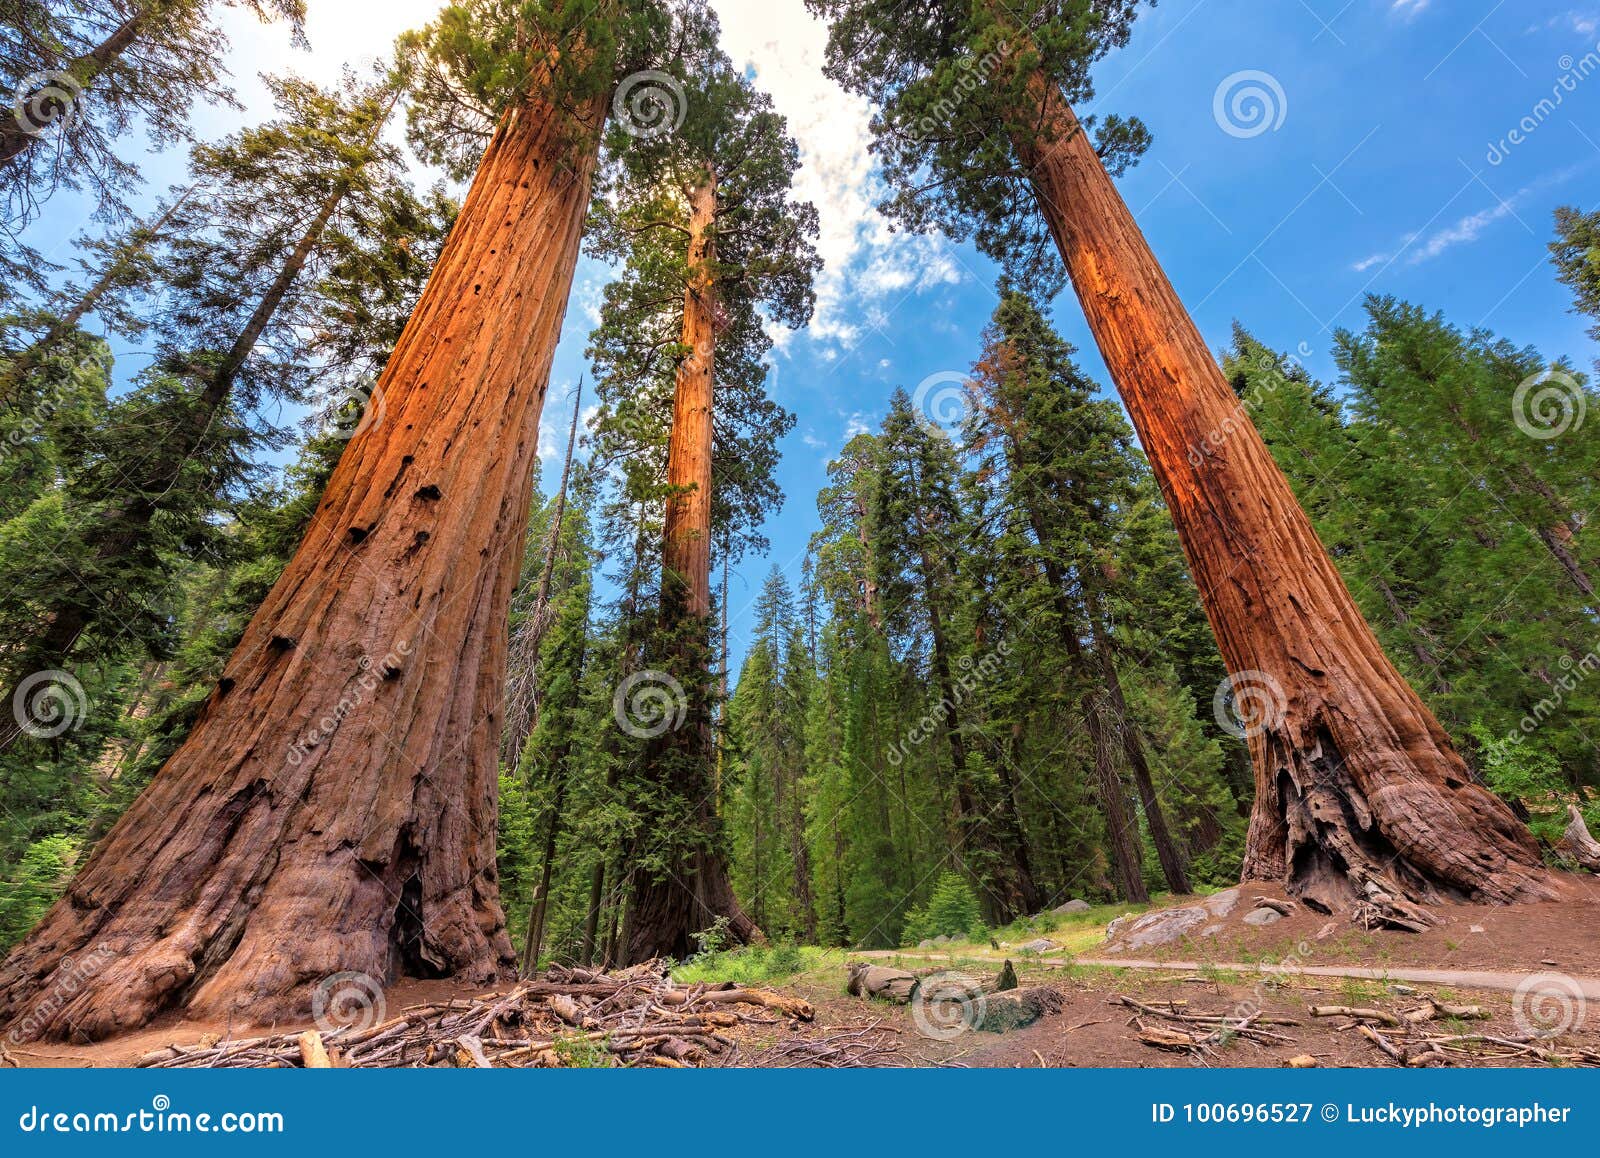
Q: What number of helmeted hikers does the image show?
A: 0